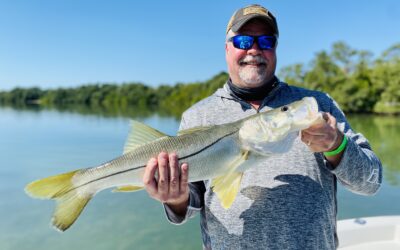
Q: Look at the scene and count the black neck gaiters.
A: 1